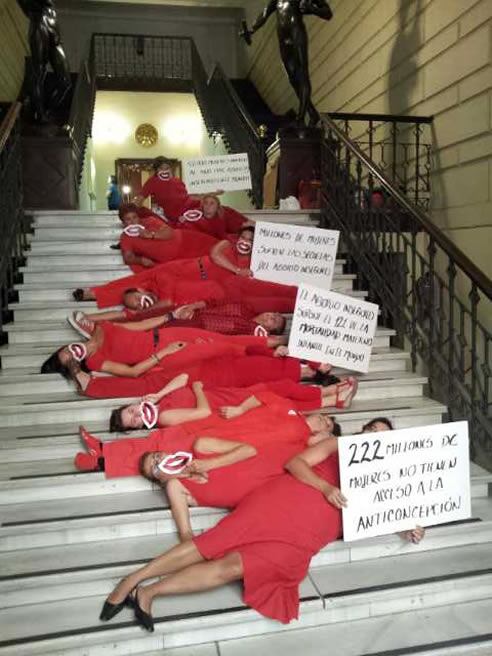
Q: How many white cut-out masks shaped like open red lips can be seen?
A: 9